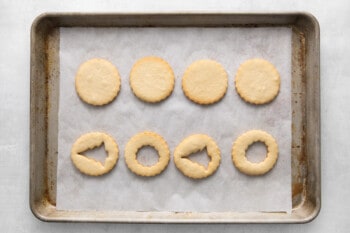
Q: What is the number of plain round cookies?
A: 4